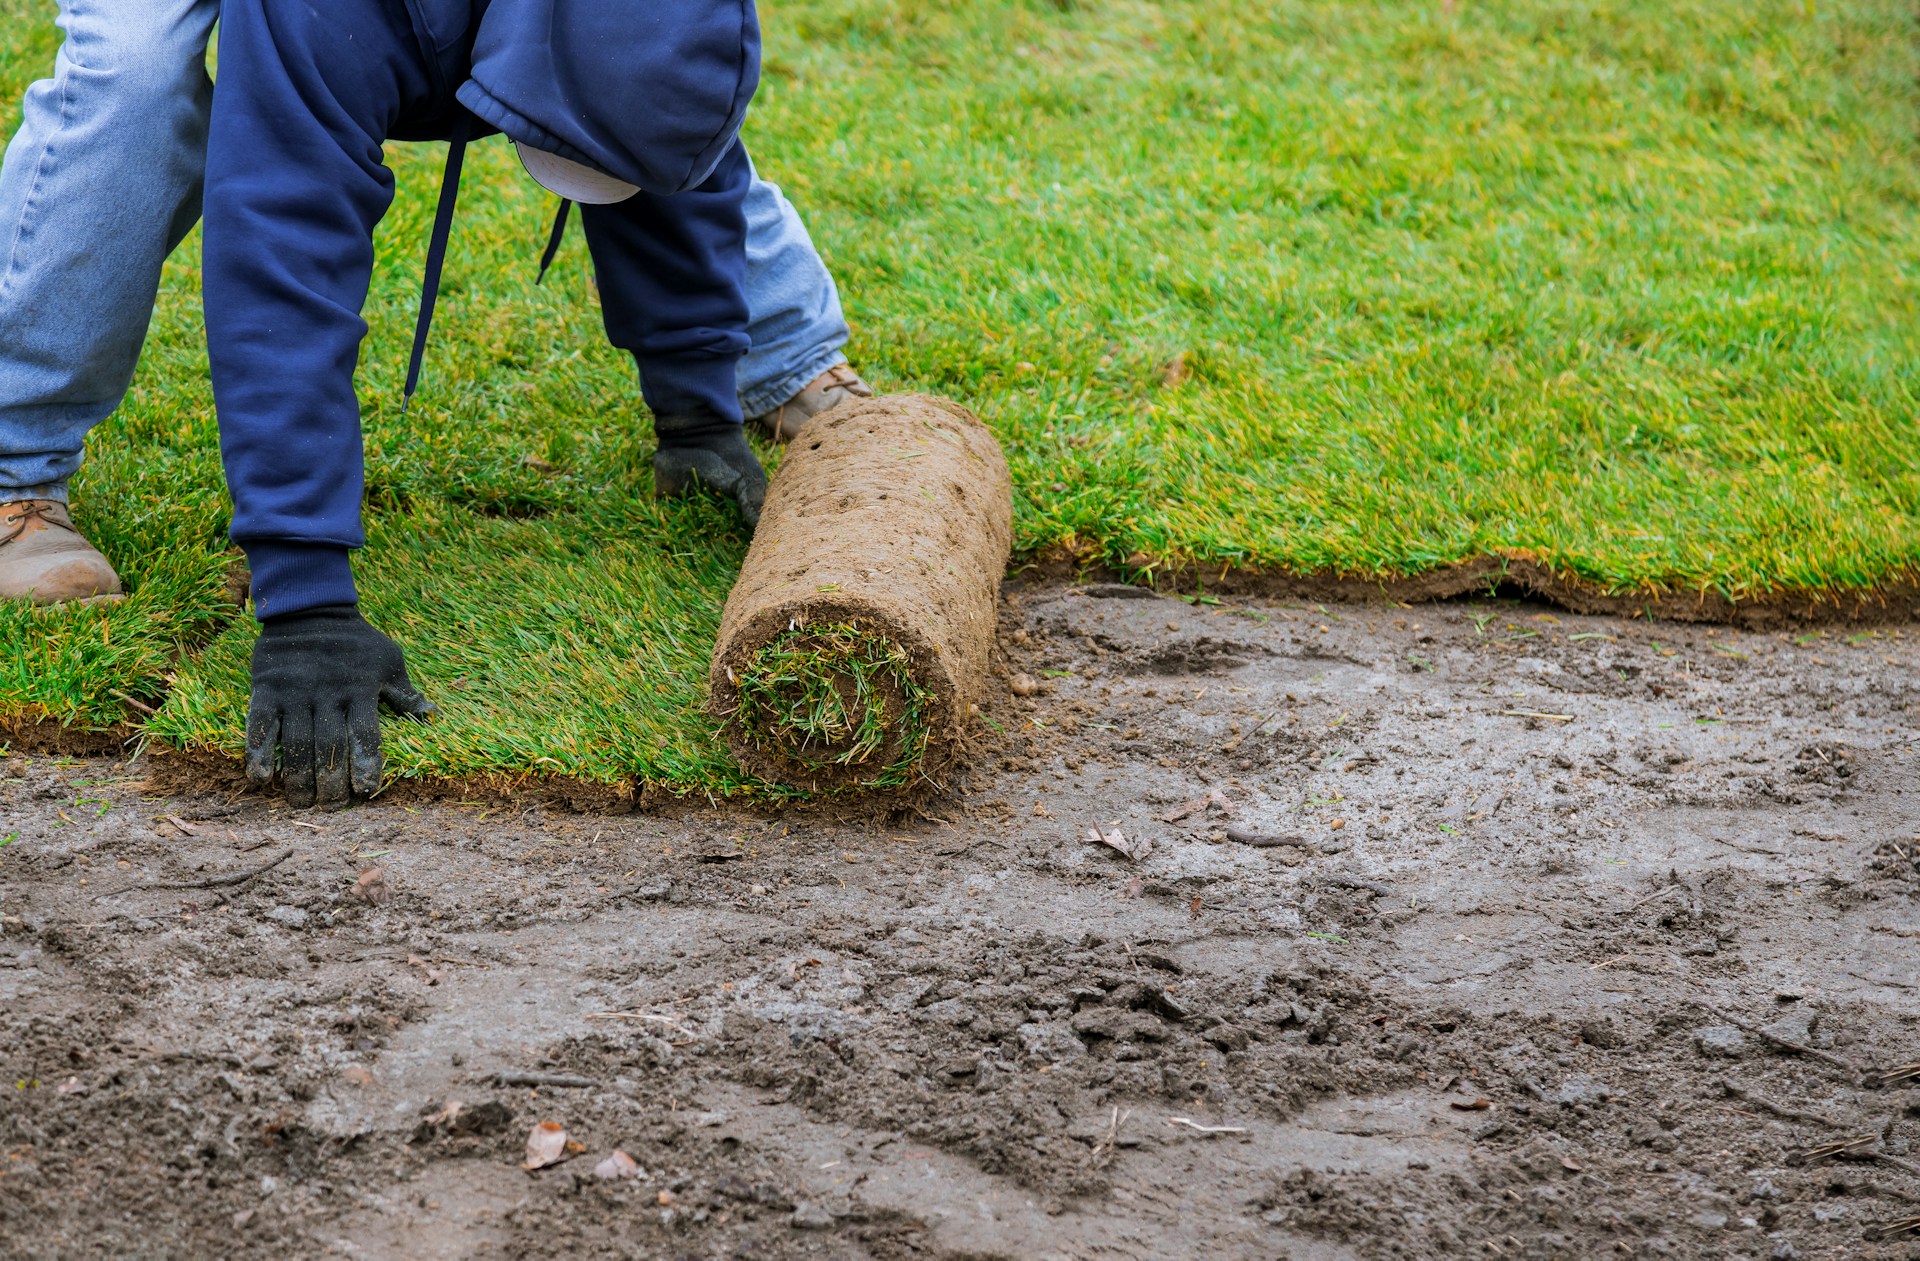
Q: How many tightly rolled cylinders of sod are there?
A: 1